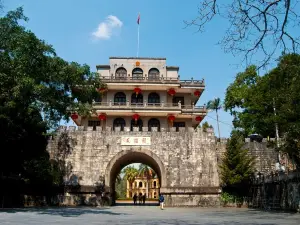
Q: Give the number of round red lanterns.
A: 9